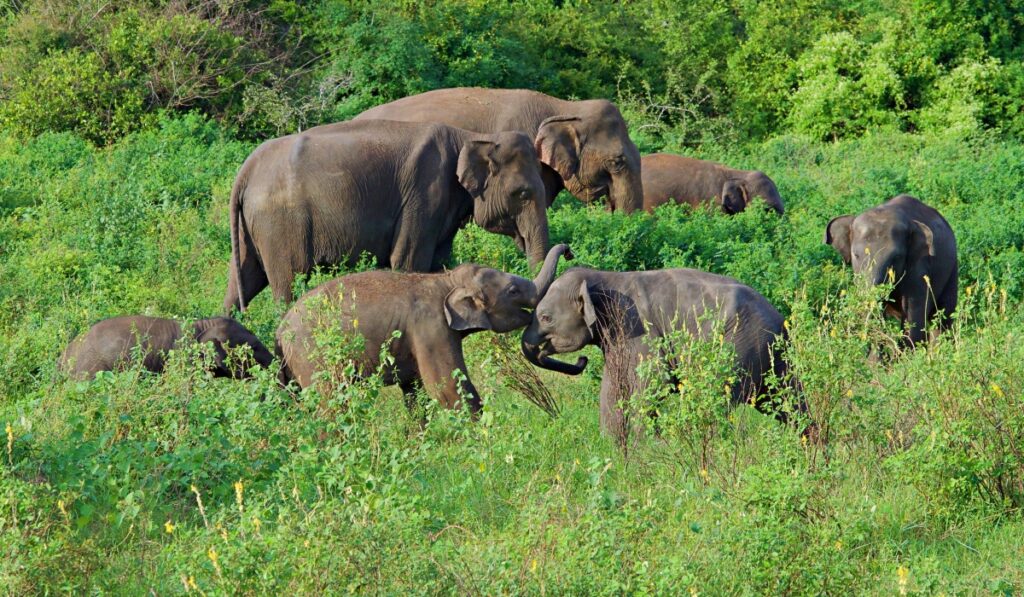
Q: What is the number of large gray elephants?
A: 2